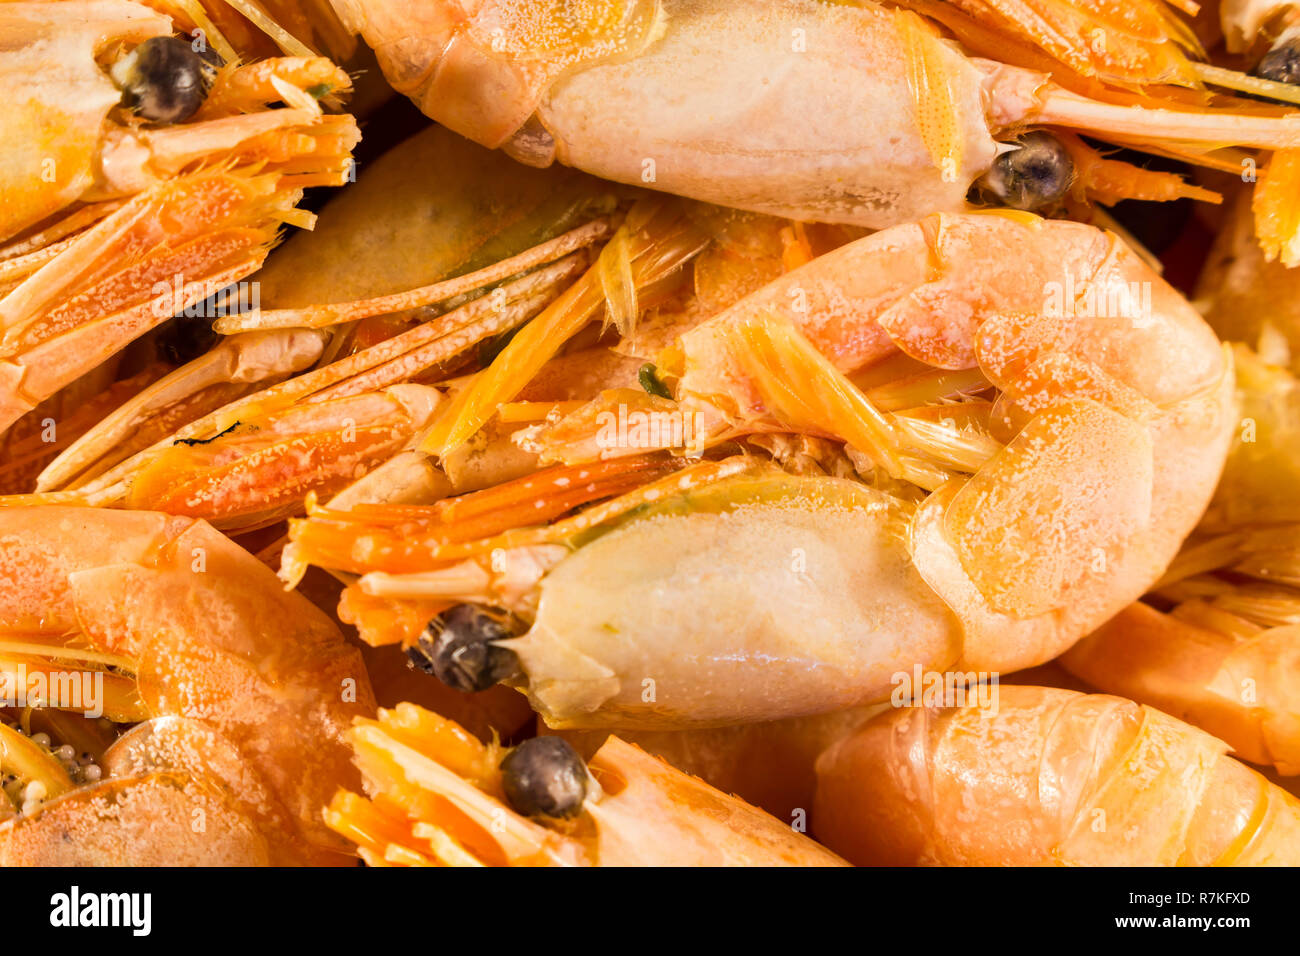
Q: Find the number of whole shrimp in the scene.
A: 1